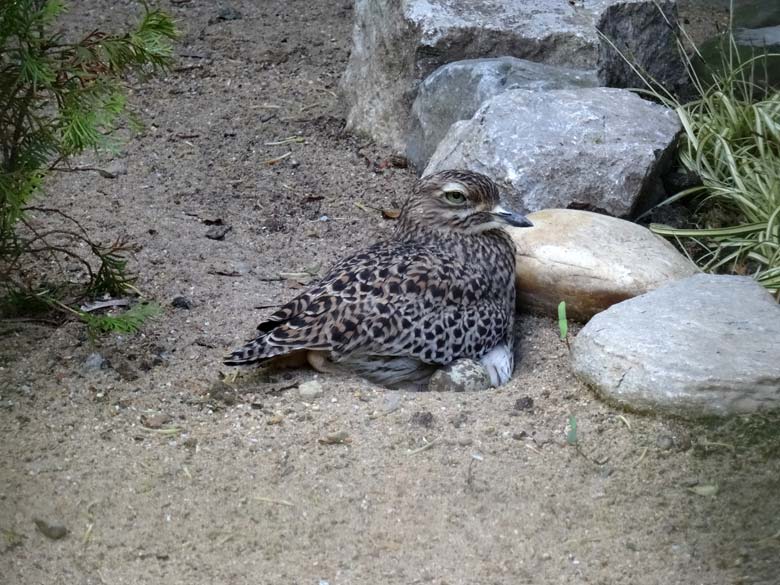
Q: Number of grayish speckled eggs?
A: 1